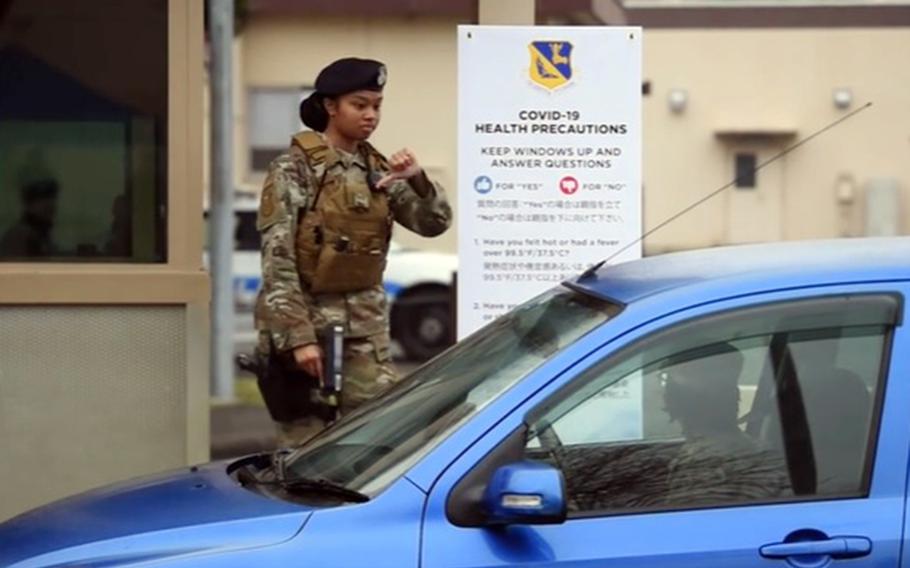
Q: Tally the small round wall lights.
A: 2